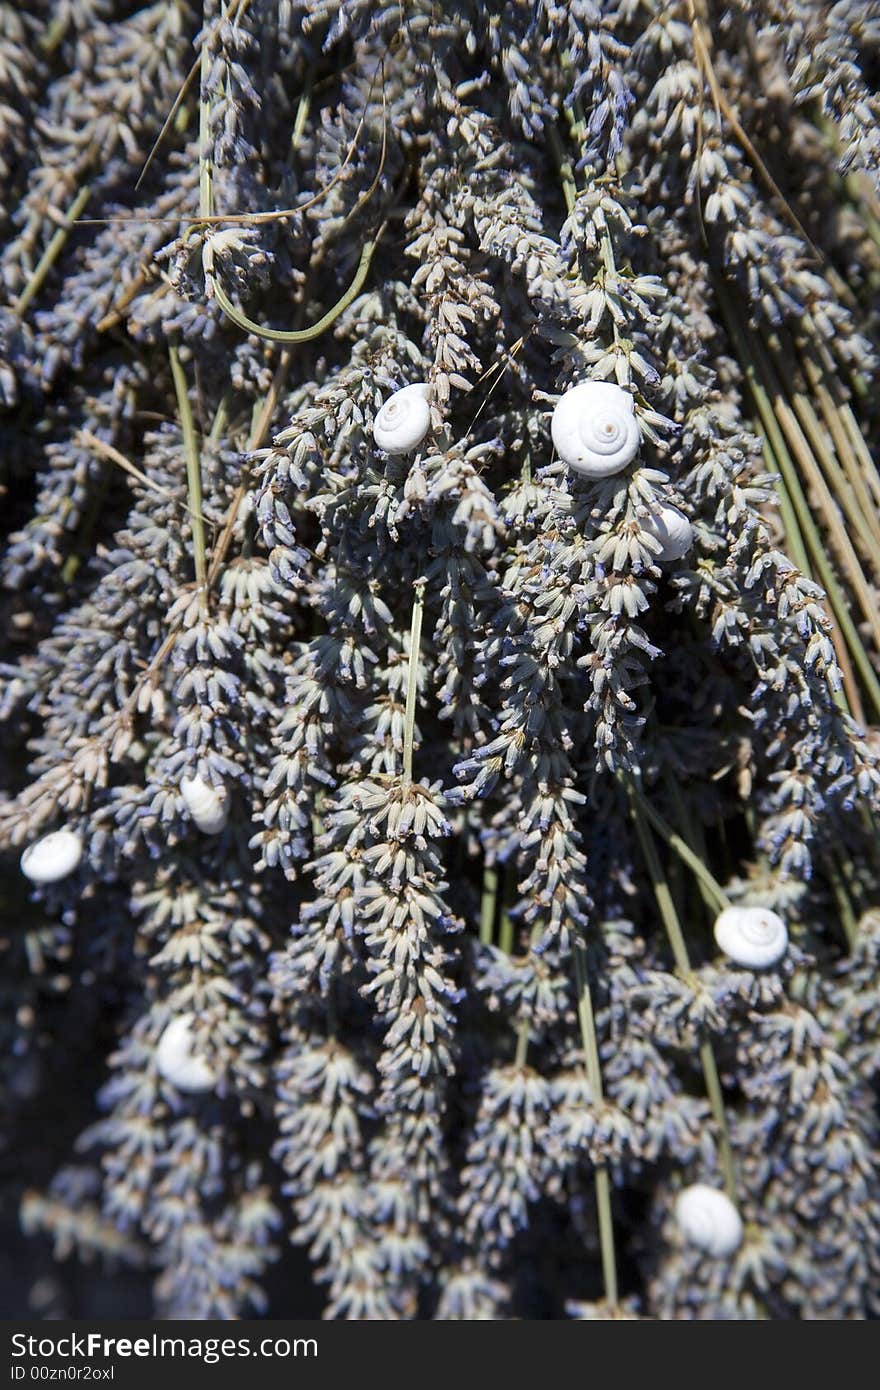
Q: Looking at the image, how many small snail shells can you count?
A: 8